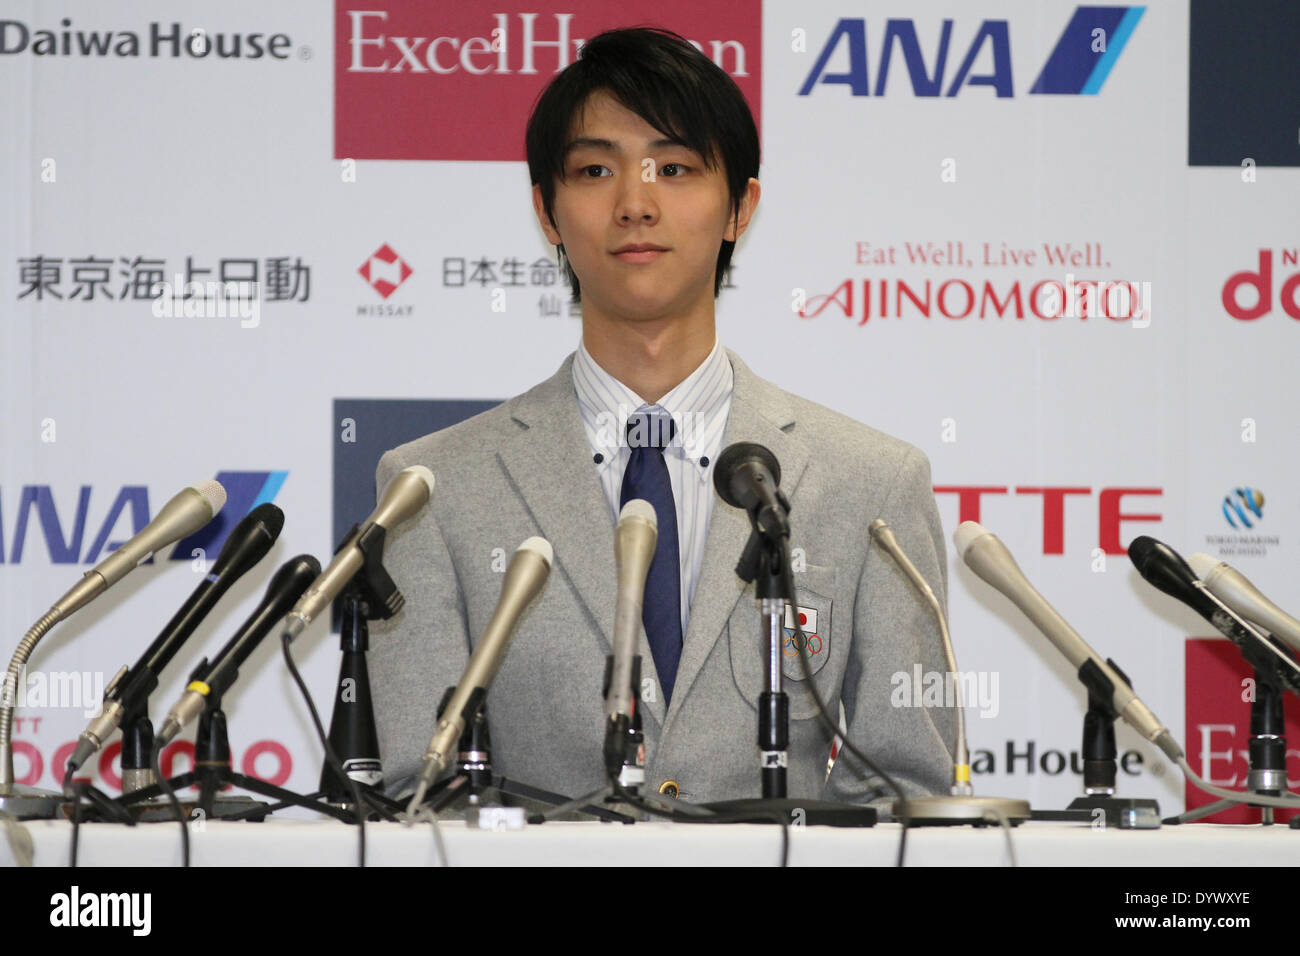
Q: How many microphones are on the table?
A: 11